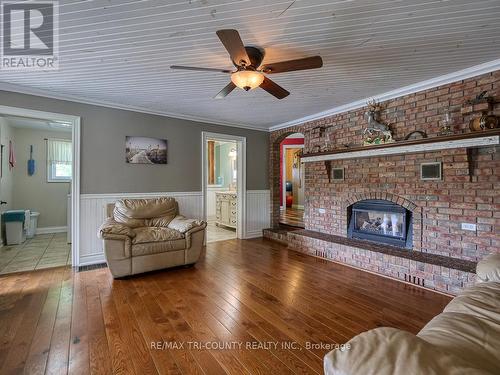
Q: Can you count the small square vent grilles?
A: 2